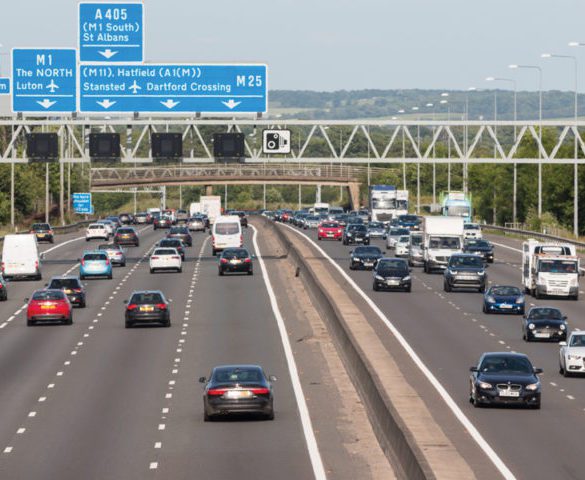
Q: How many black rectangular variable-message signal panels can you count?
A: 4